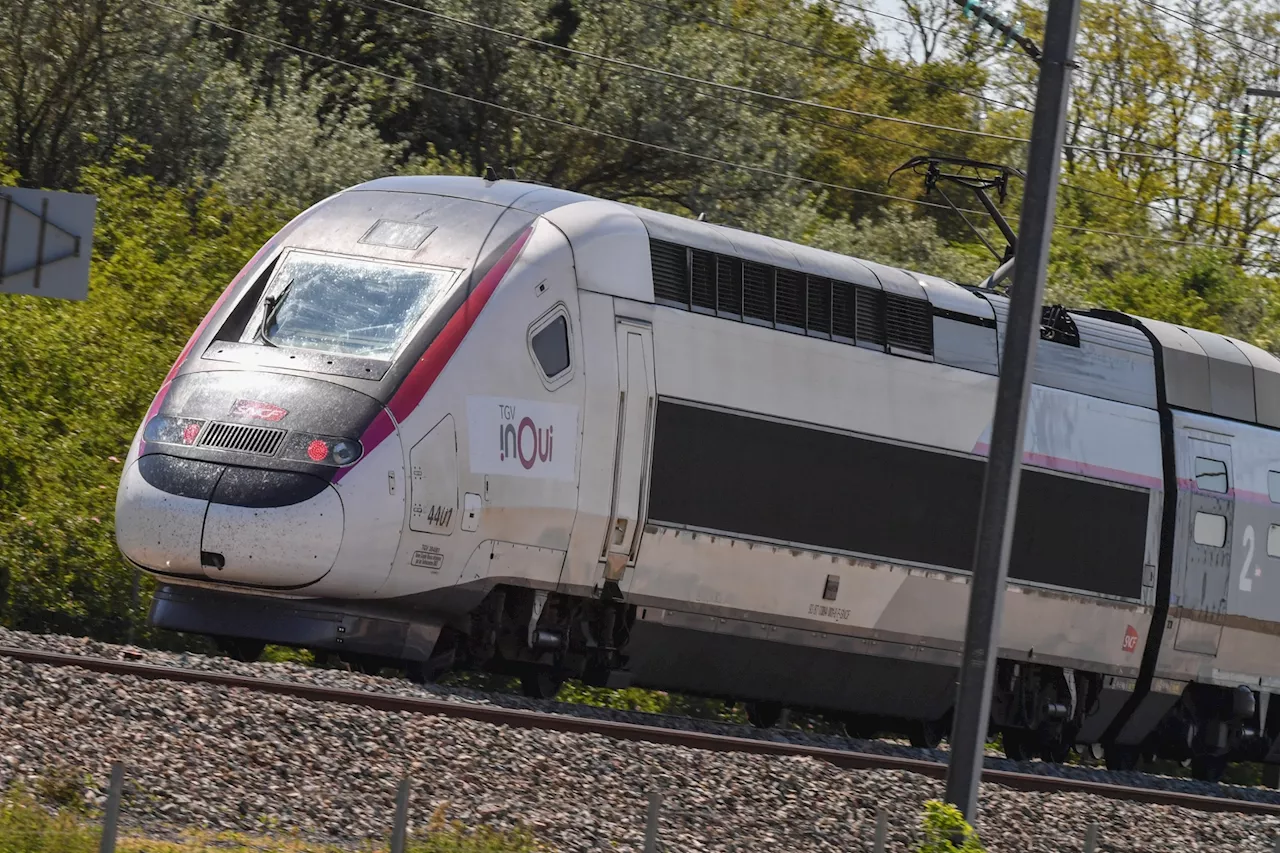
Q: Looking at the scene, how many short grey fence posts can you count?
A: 5